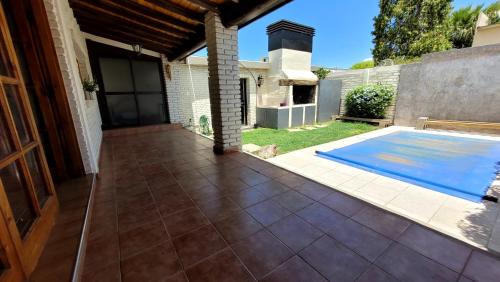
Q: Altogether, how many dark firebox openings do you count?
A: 1